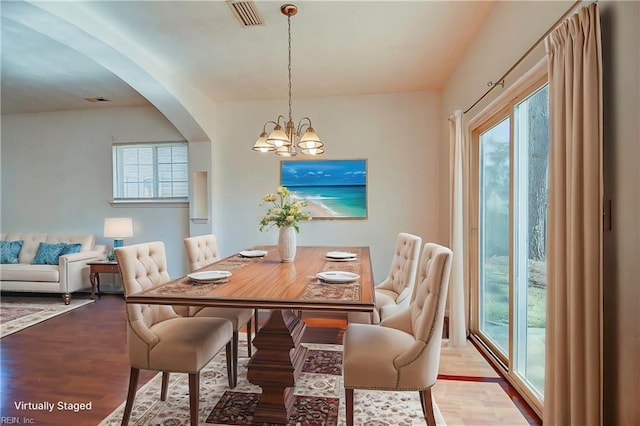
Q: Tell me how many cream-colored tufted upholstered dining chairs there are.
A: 4